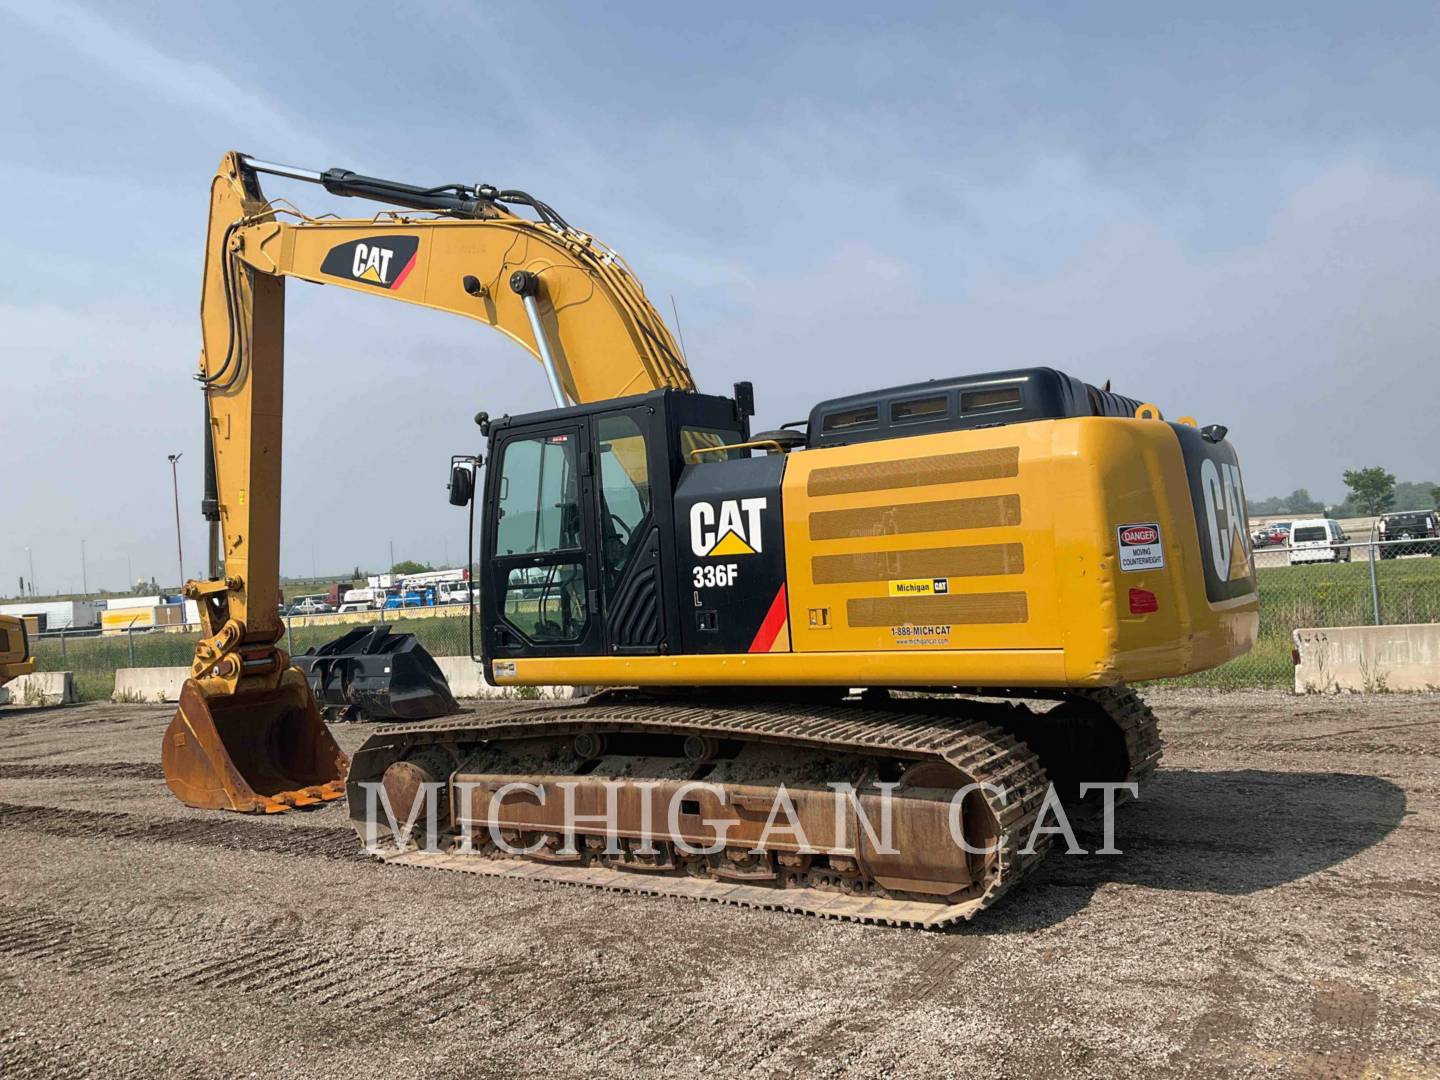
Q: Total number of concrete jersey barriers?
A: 4